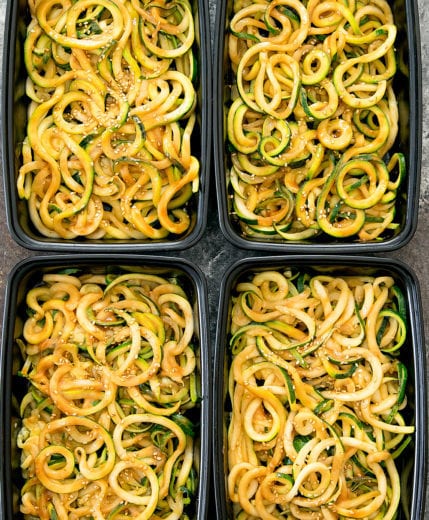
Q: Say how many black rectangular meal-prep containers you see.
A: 4